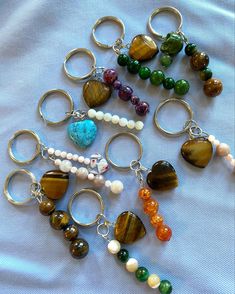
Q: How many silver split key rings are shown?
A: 9